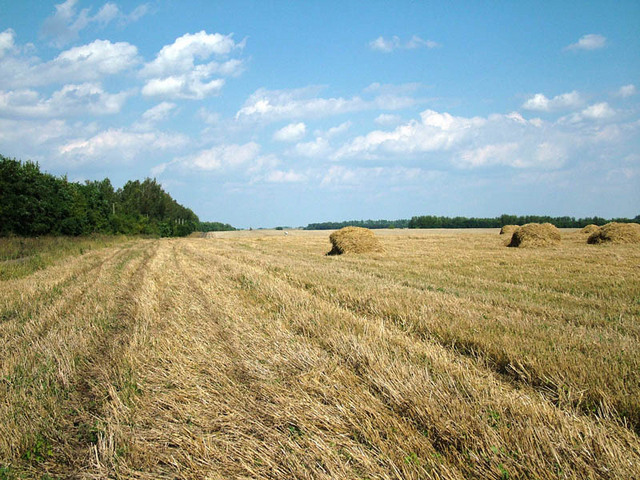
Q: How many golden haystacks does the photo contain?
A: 5